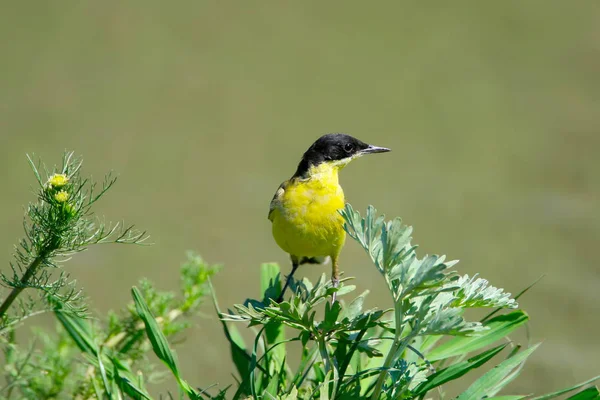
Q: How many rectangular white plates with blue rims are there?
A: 0